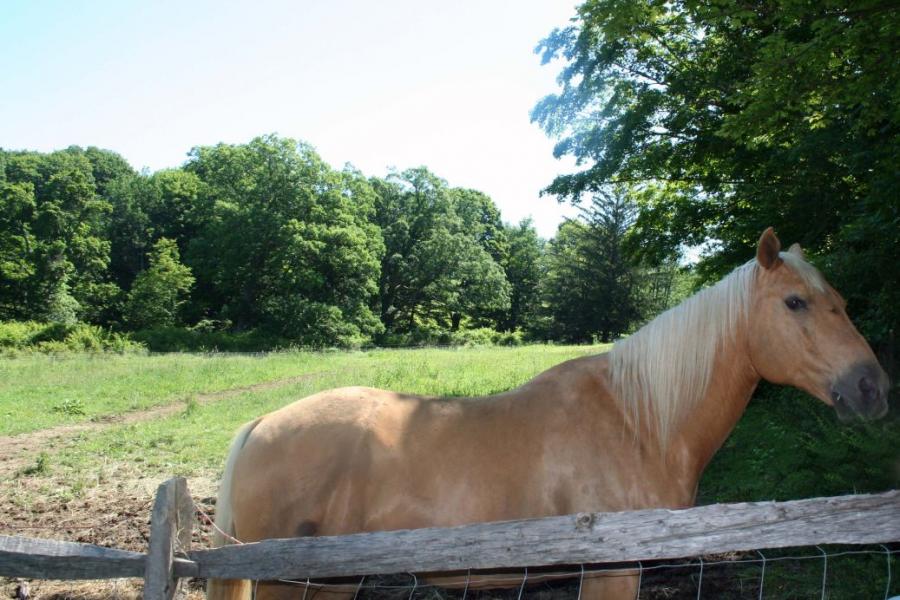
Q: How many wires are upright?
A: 12